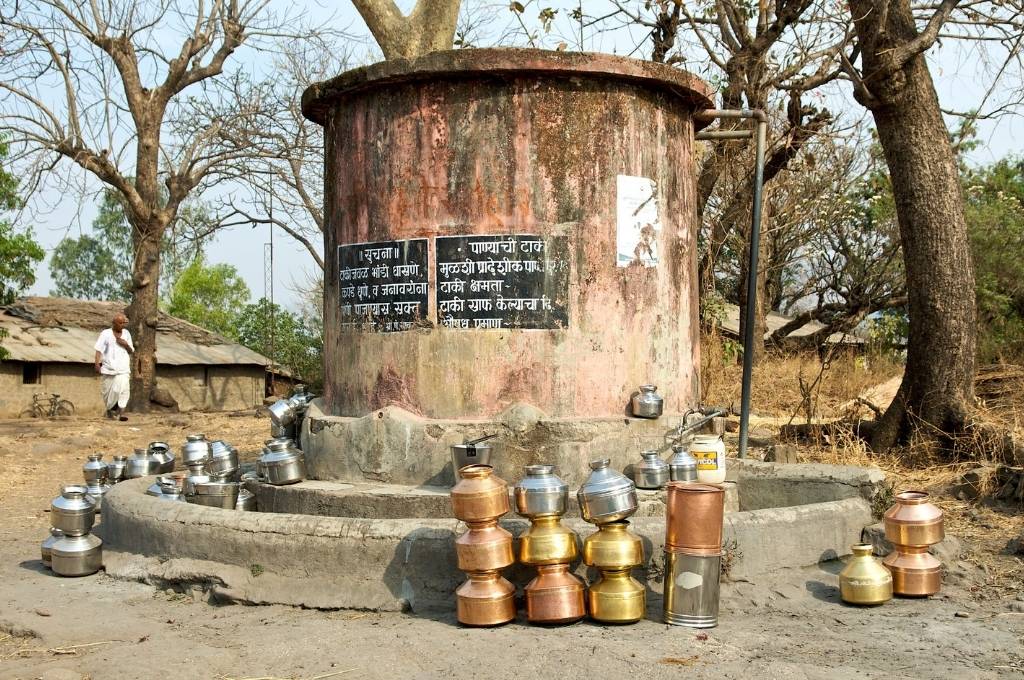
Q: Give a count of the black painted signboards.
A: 2